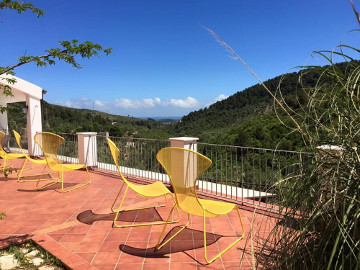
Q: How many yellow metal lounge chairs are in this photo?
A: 5